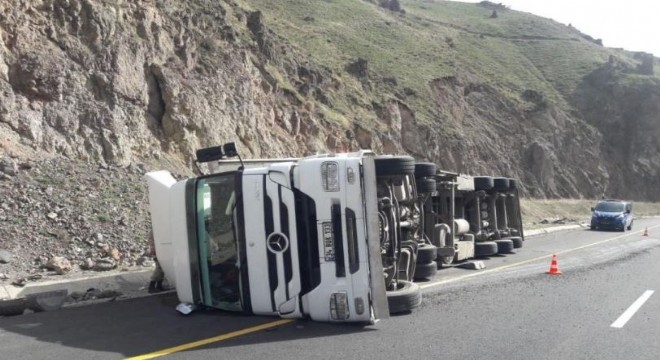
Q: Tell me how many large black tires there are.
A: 12